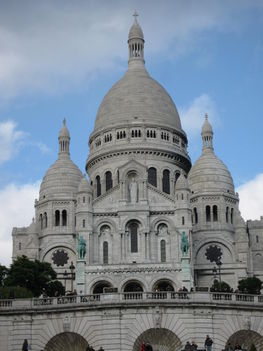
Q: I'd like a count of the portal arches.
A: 3